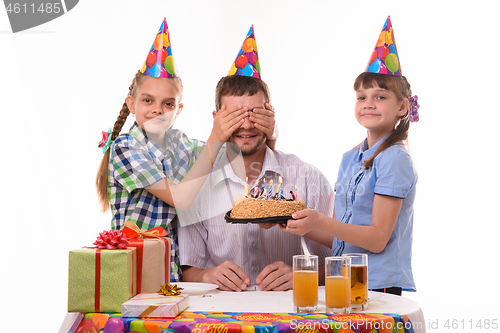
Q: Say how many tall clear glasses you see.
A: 3